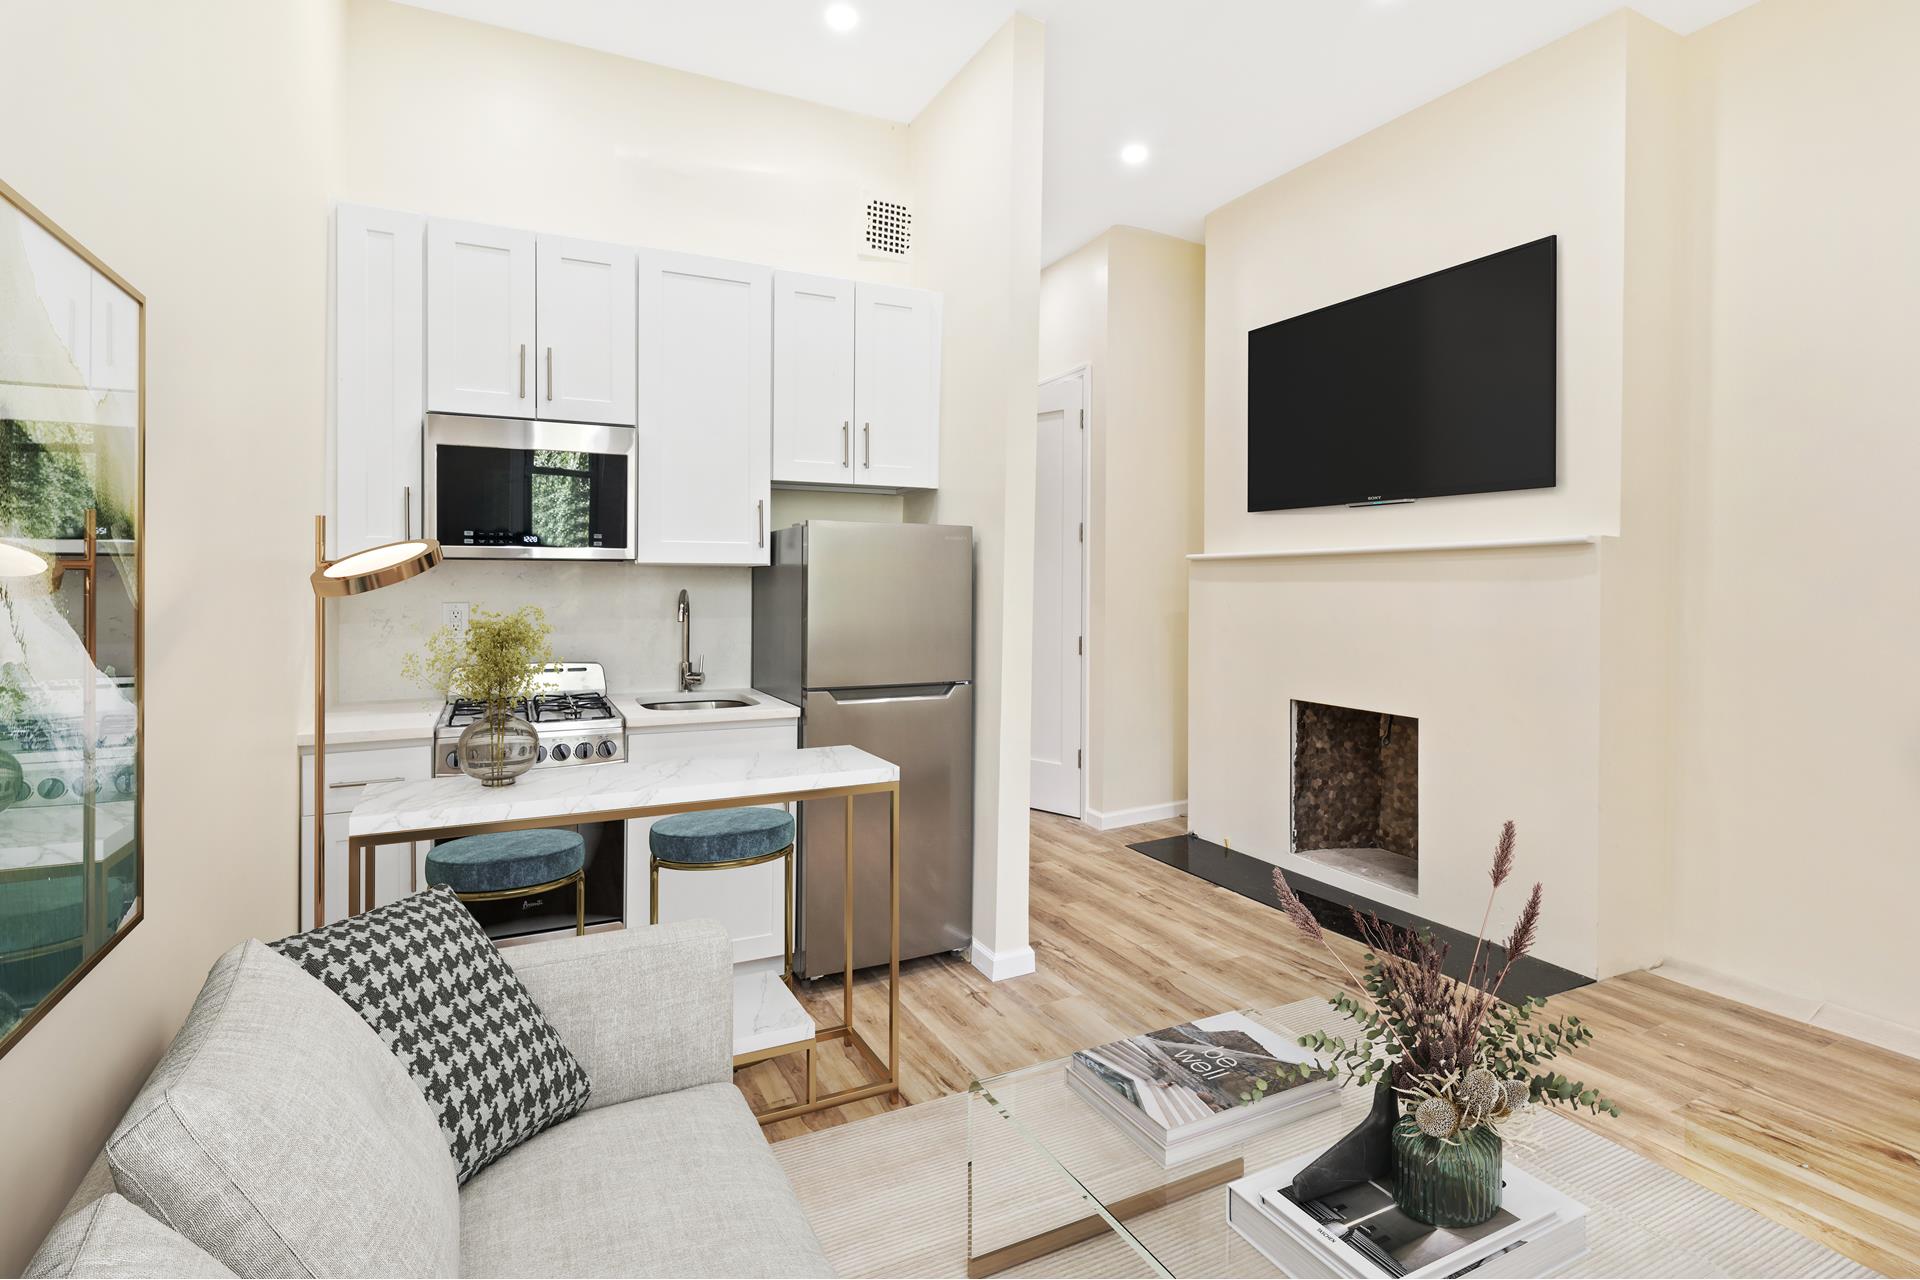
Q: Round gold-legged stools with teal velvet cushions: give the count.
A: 2